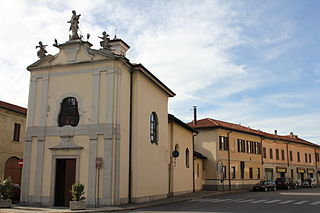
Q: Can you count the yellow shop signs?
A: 3